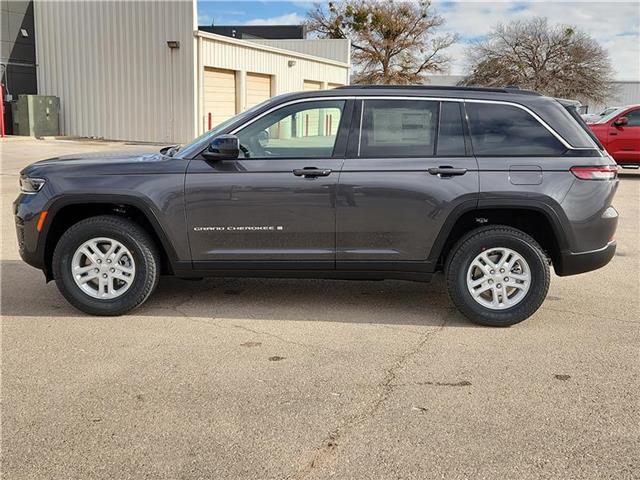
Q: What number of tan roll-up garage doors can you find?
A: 4